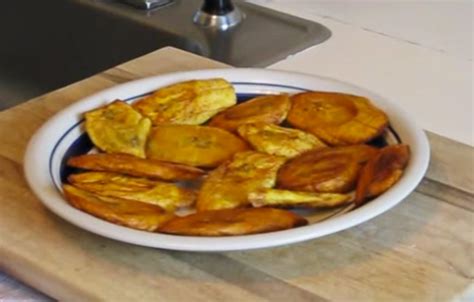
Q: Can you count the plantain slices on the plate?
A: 14